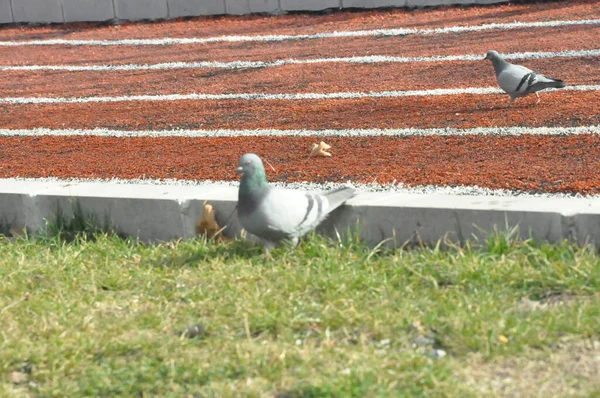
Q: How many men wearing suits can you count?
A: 0